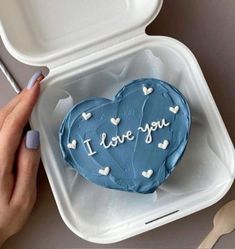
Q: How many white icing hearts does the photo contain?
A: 8